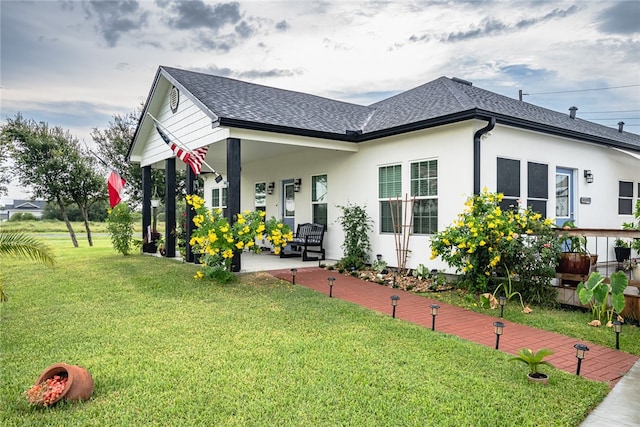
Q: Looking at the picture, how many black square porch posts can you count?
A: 4